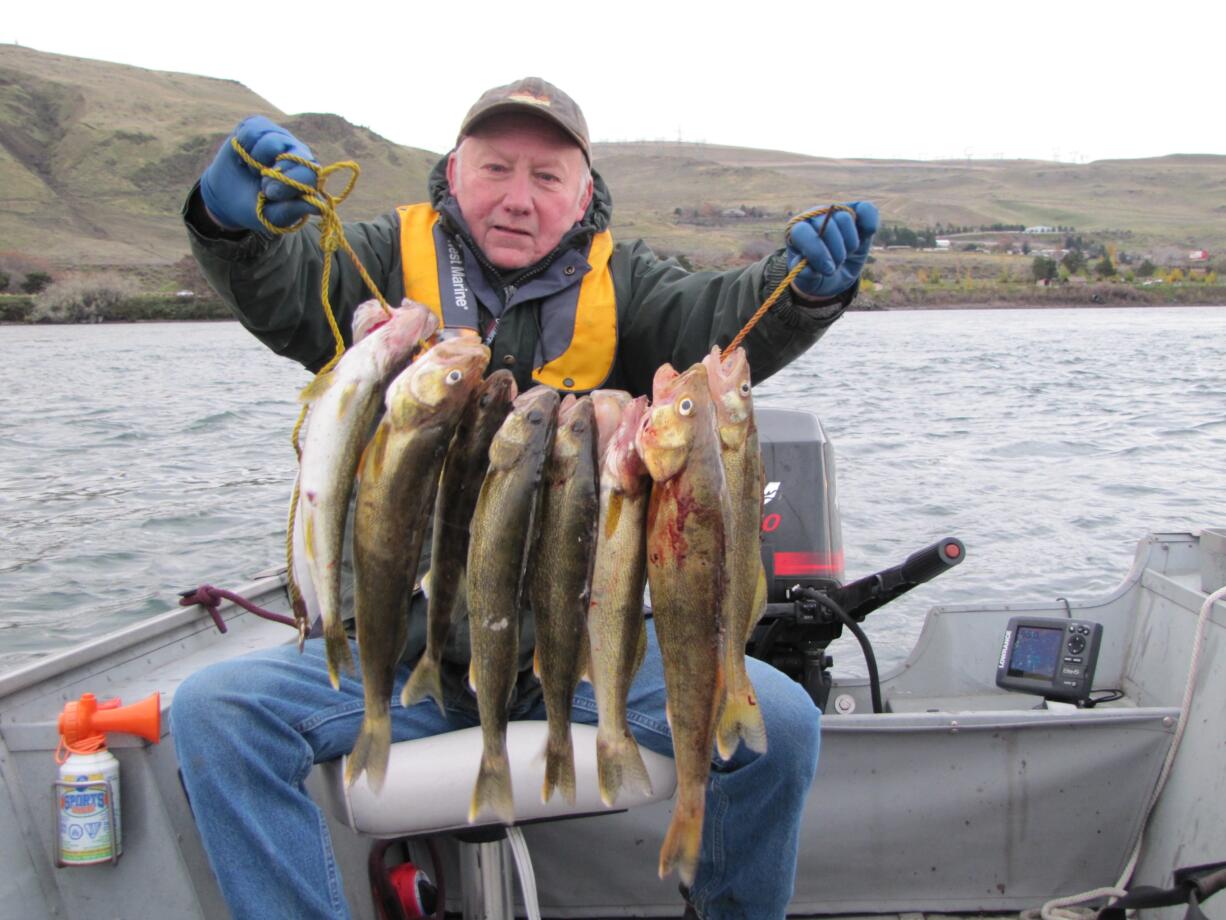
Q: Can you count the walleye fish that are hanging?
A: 8